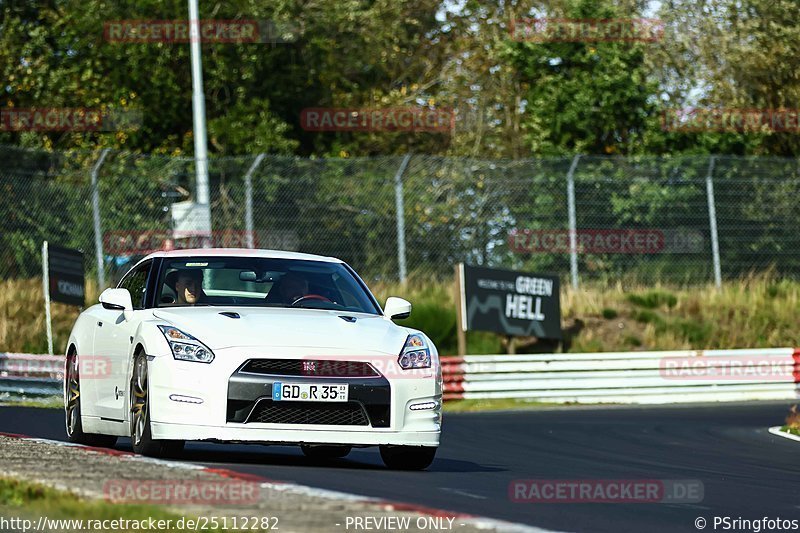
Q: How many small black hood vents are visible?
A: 2